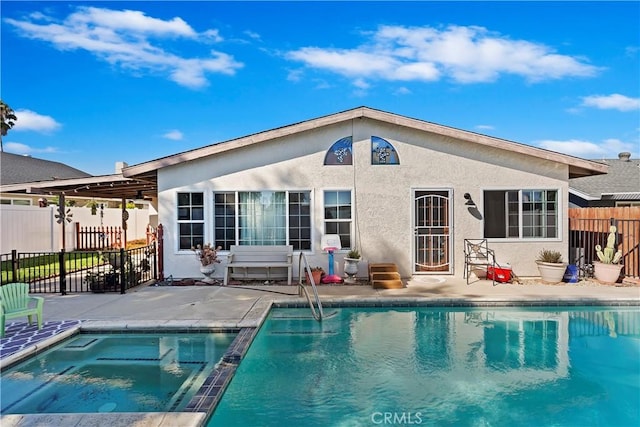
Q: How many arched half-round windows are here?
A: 2